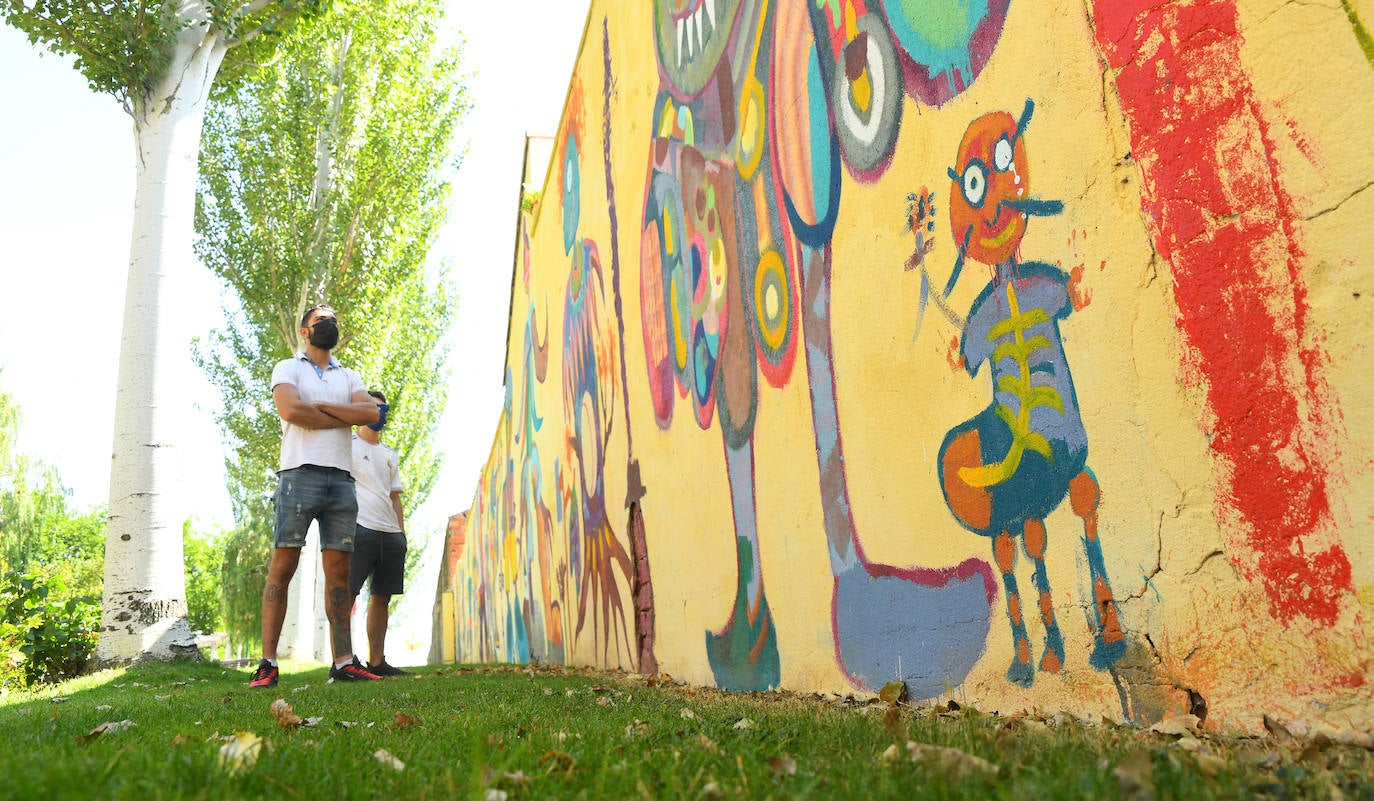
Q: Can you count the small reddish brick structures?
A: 1